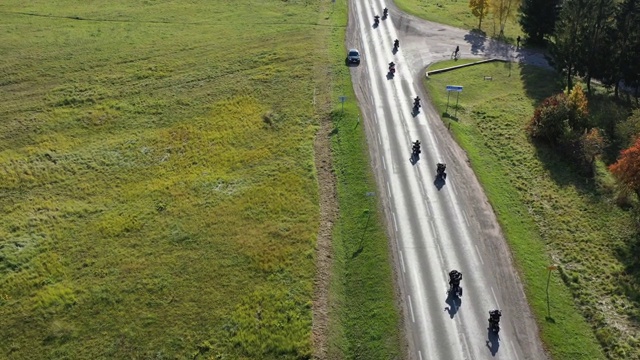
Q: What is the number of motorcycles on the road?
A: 9